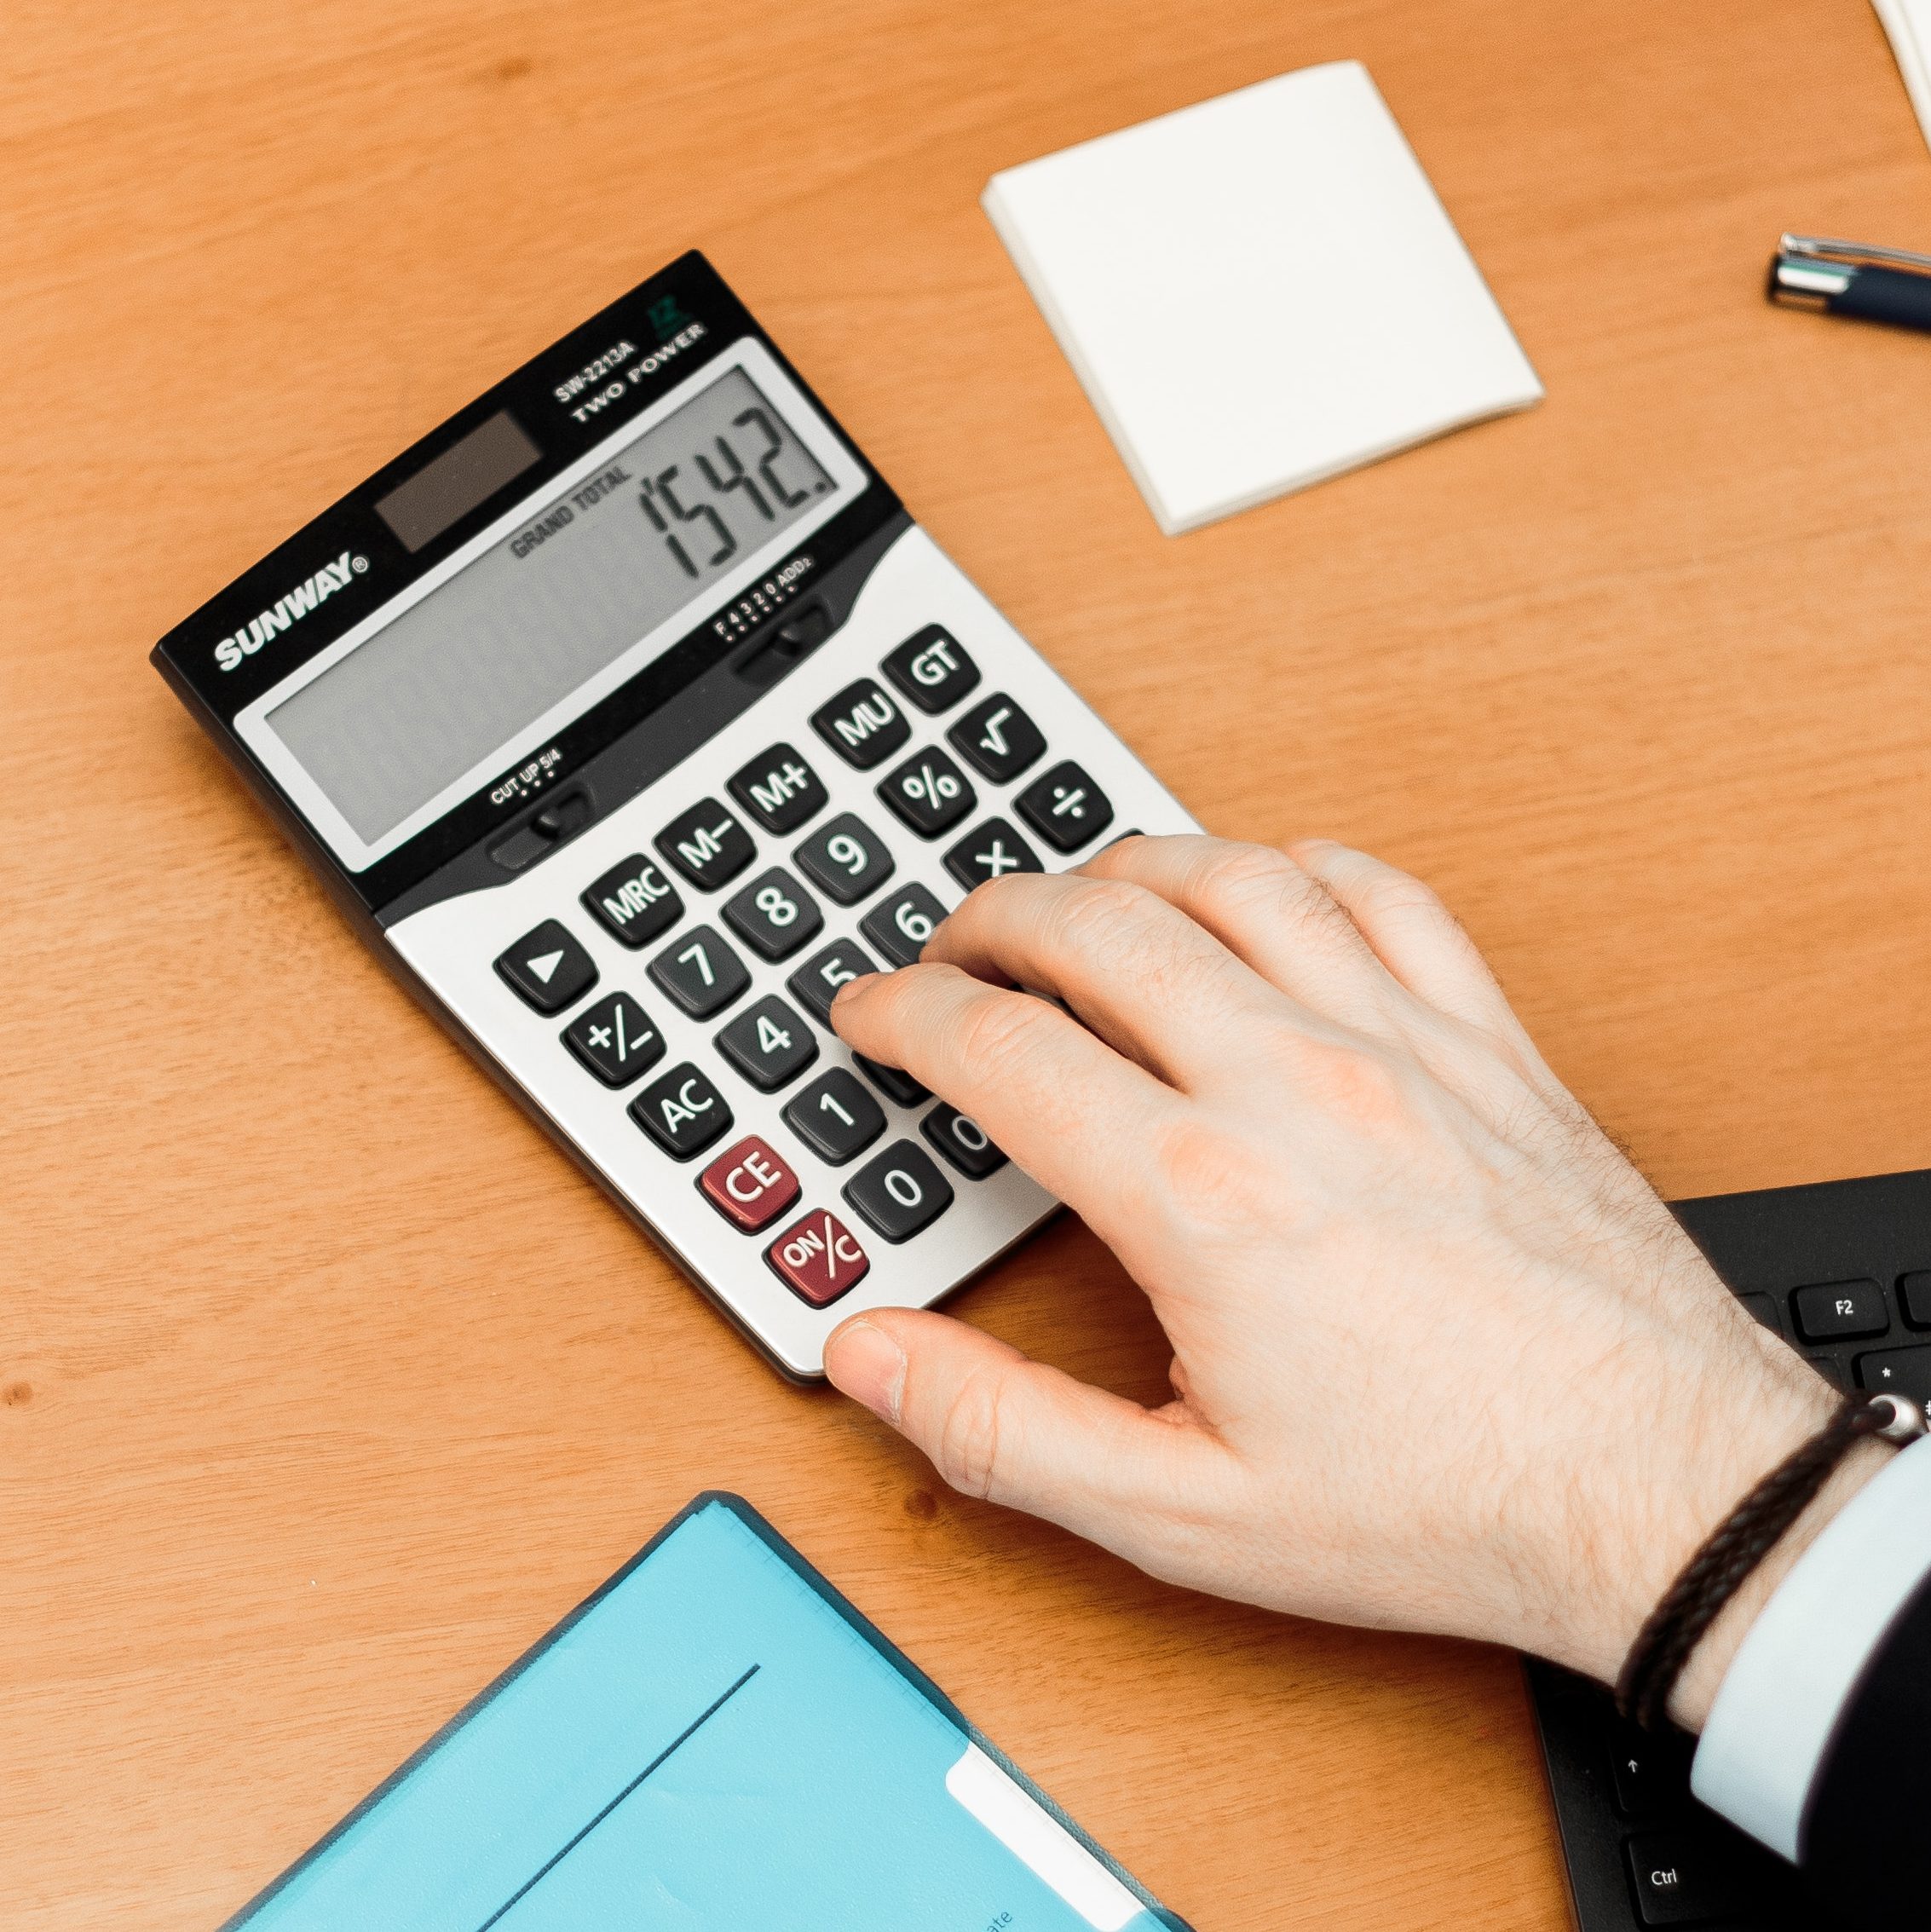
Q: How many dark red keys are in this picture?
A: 2